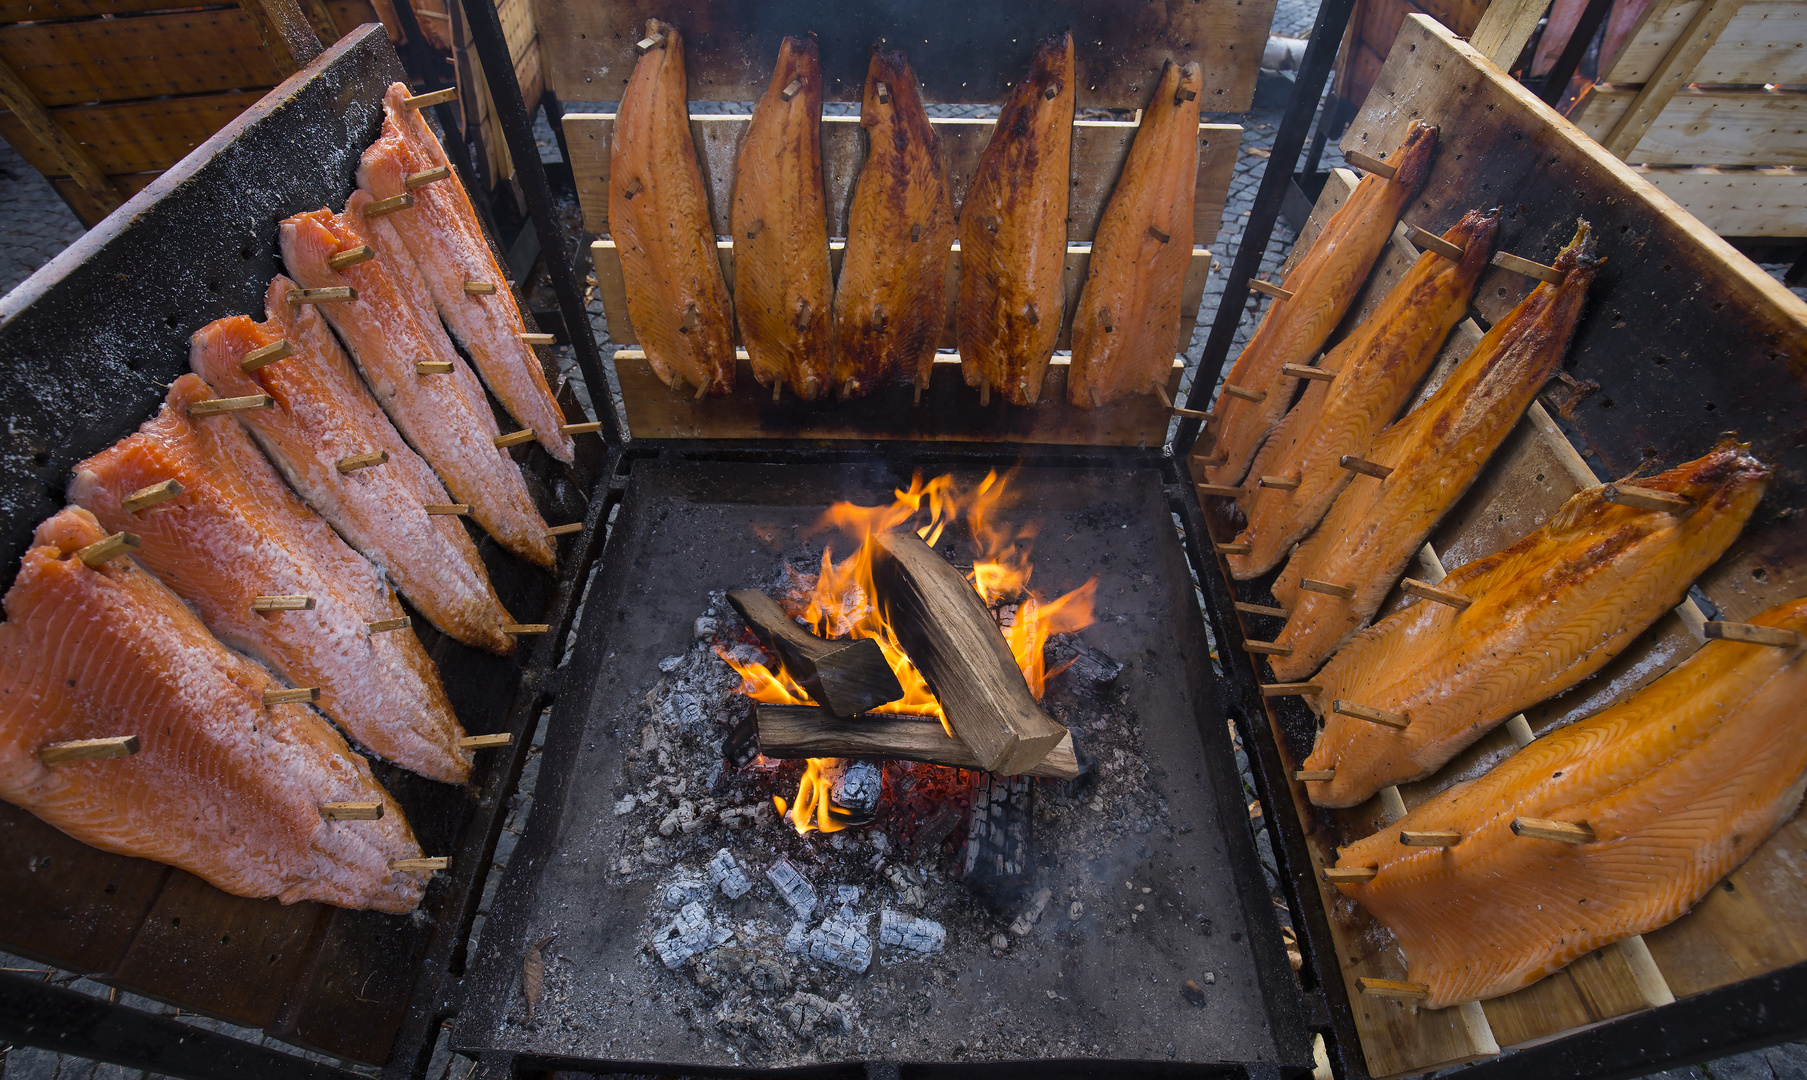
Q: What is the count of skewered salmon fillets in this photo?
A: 15